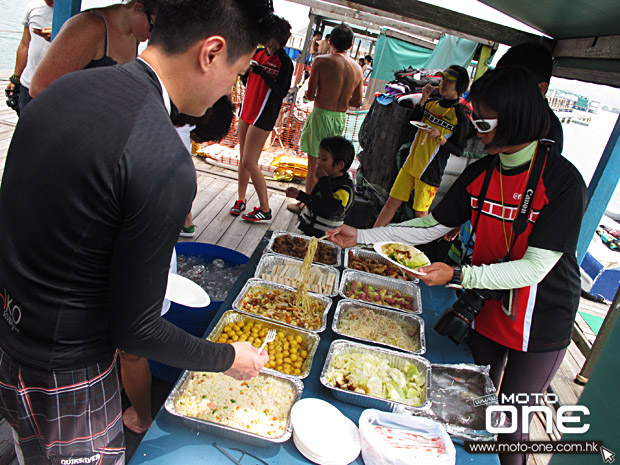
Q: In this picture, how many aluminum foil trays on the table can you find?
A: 9